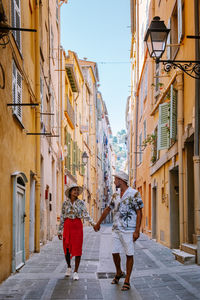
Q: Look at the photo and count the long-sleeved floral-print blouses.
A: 1